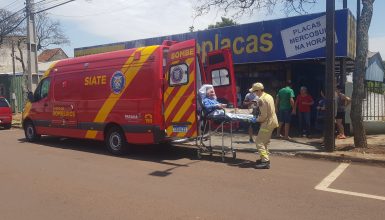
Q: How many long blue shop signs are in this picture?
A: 1